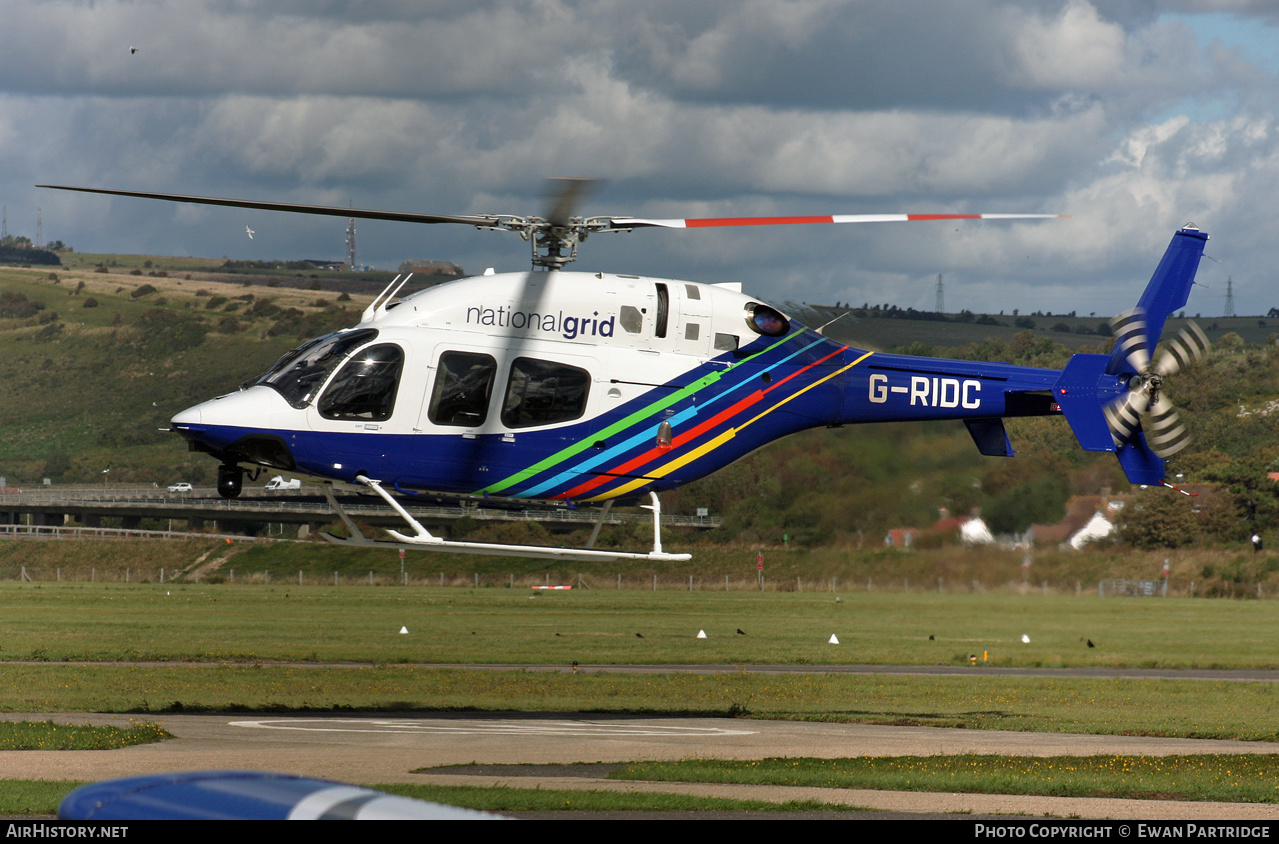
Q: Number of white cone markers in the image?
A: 4